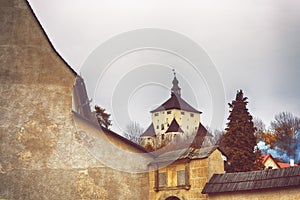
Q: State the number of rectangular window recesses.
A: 2